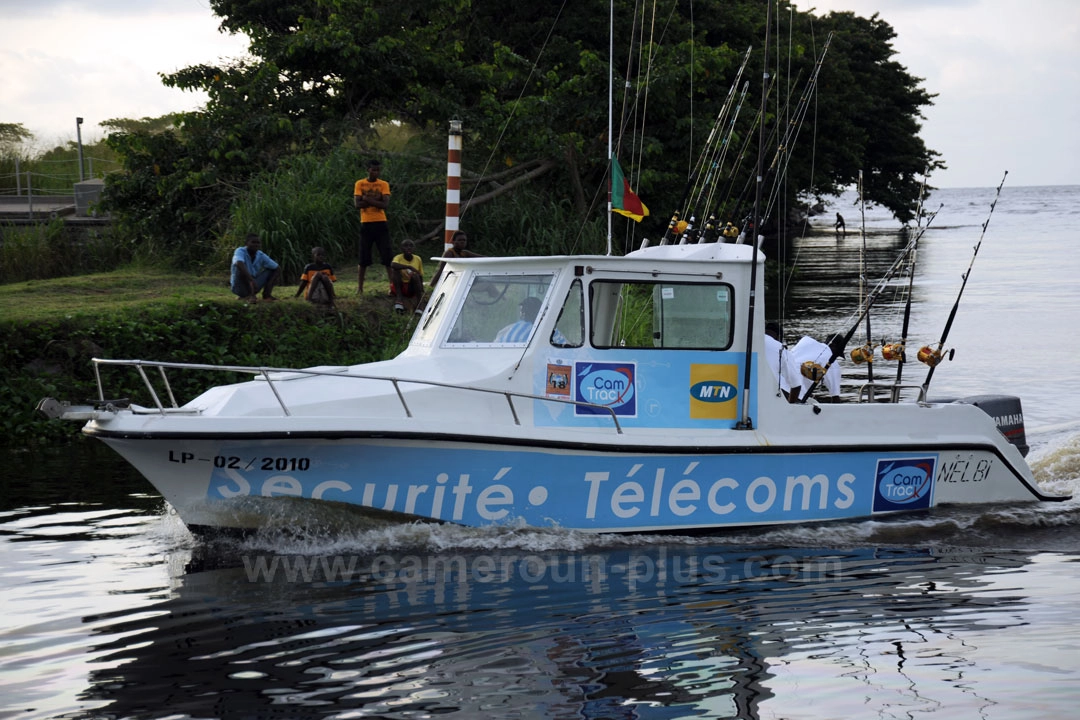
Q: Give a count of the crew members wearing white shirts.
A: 2